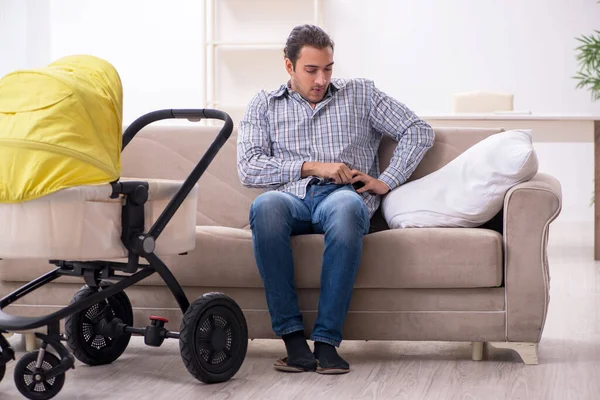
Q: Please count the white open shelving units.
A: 1